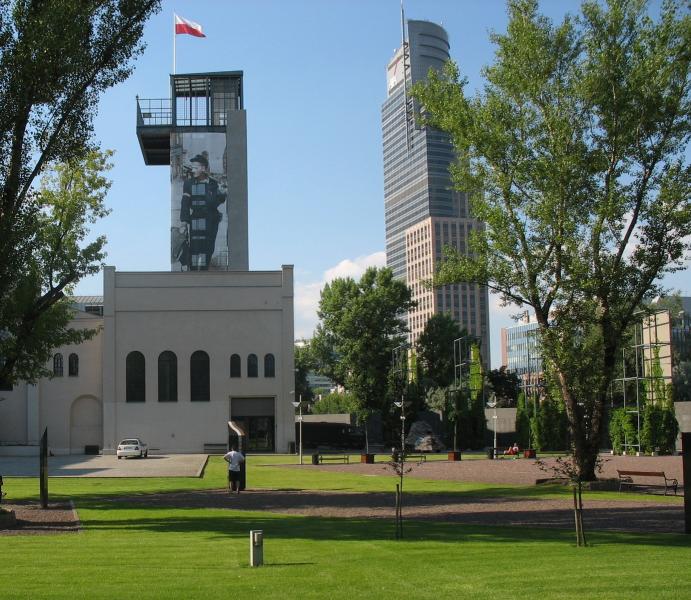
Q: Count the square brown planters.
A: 3